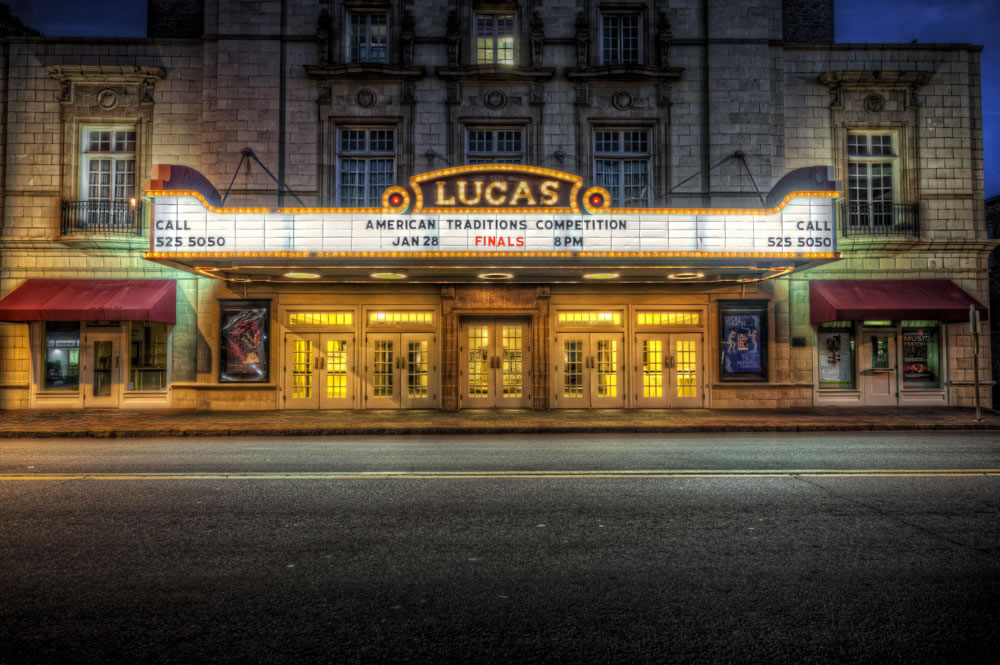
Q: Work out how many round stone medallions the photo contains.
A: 5